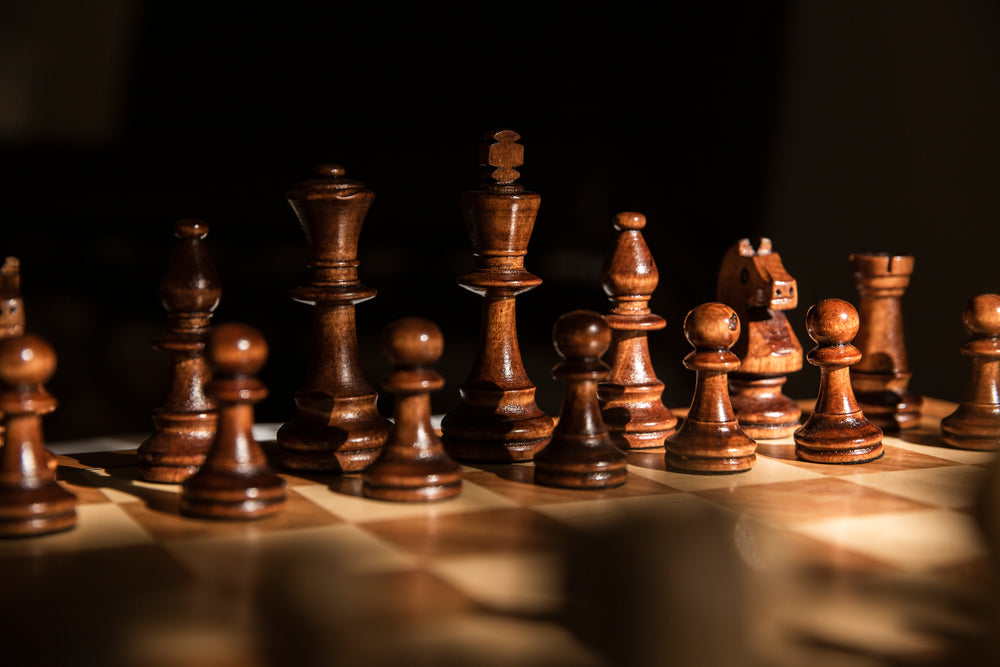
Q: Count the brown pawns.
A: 7